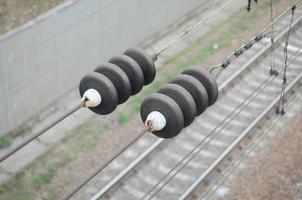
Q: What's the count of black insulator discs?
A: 8